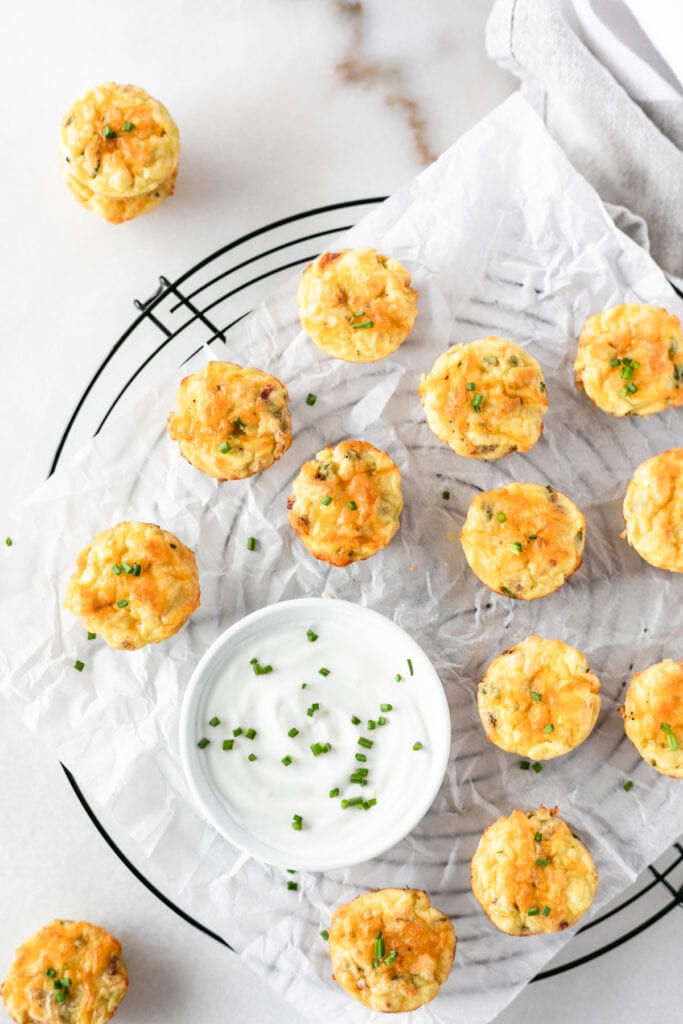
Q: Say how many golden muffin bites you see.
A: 15